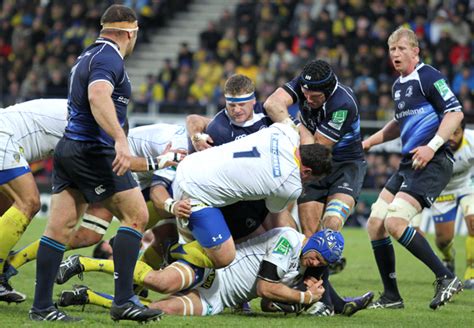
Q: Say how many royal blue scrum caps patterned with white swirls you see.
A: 1